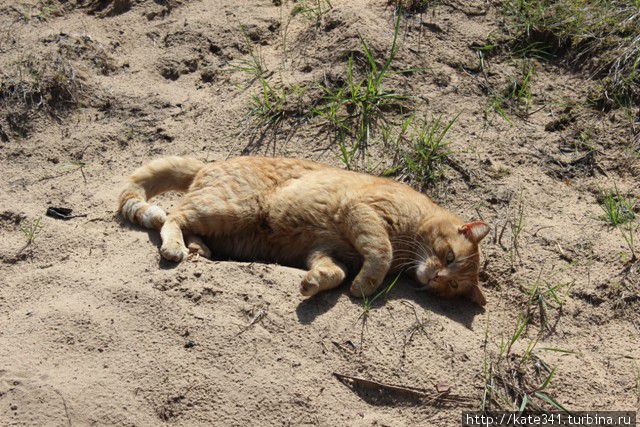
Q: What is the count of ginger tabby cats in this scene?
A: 1